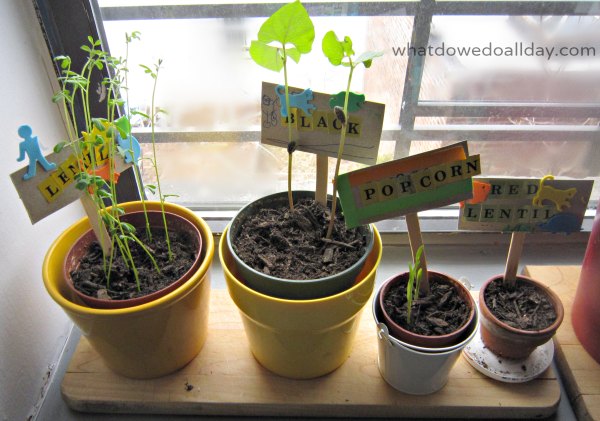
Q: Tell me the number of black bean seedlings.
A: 2